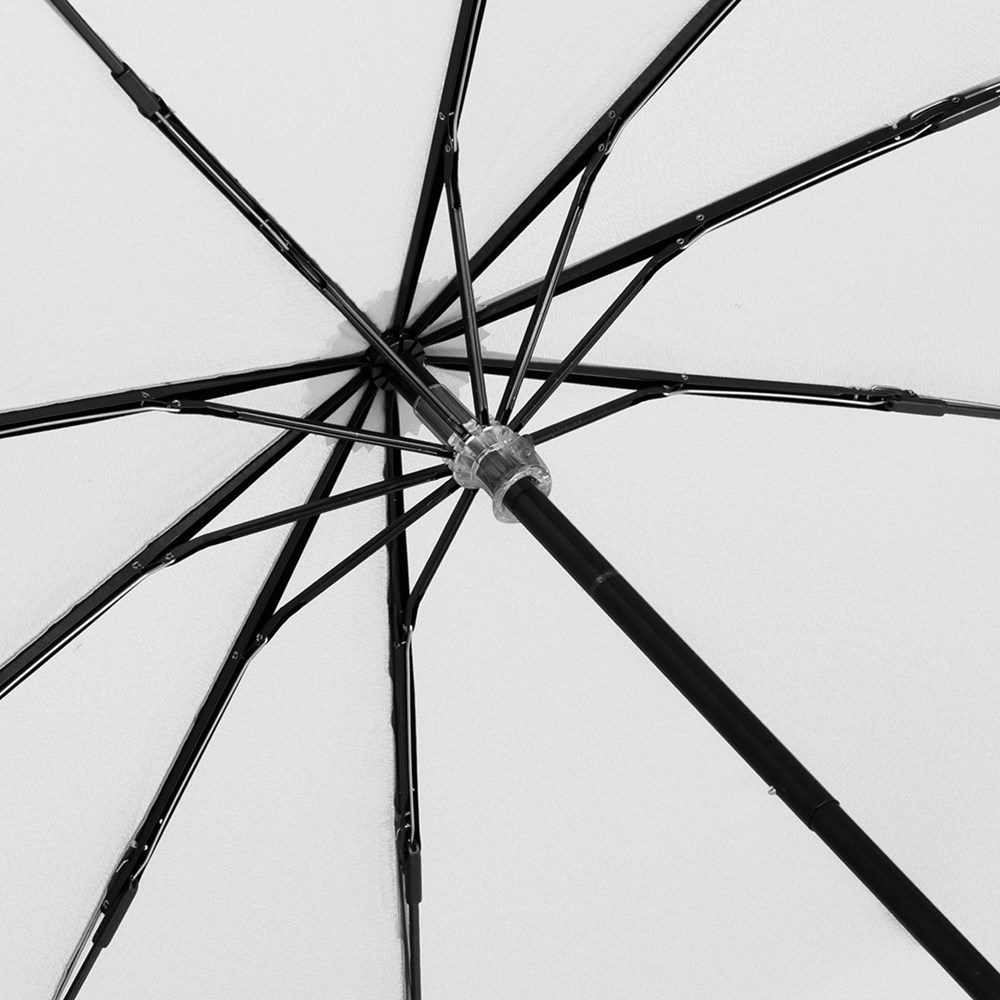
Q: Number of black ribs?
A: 9